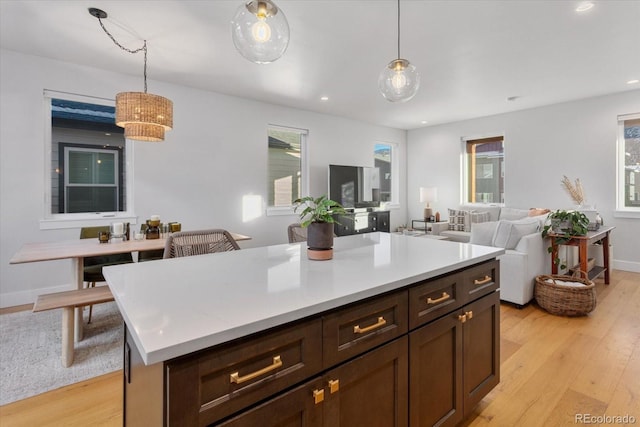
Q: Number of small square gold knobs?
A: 4